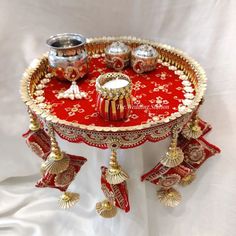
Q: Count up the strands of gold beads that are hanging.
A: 5